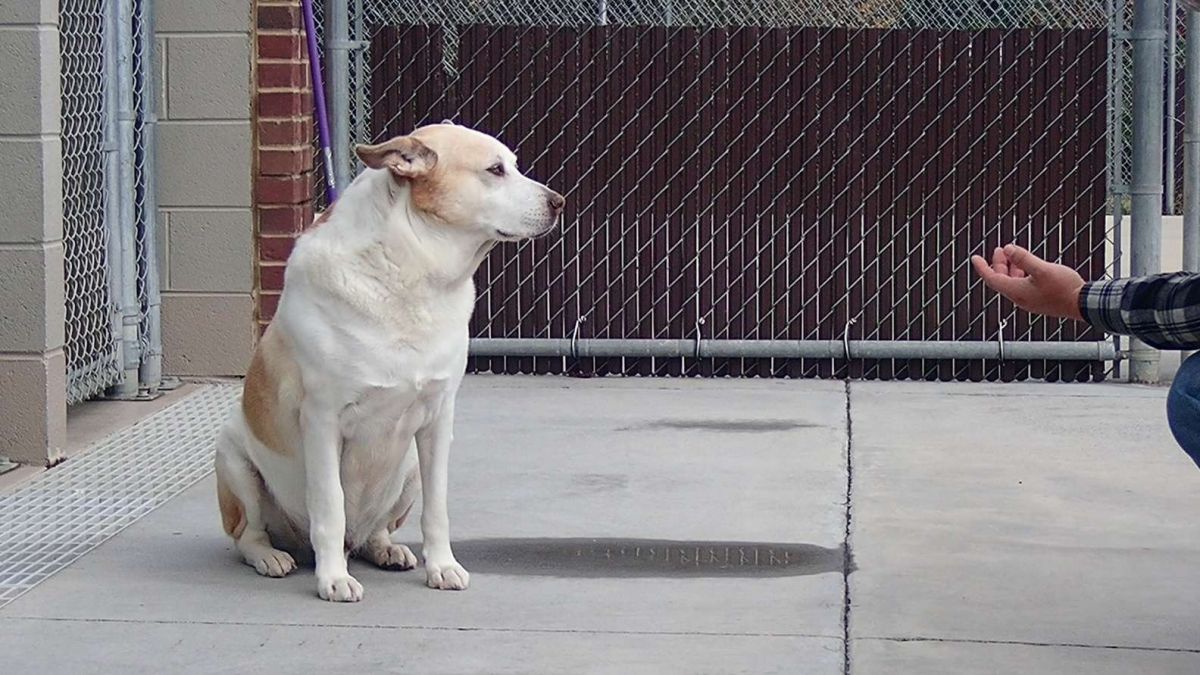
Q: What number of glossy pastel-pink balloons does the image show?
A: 0